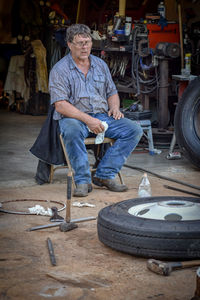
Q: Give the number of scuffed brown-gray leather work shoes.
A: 2